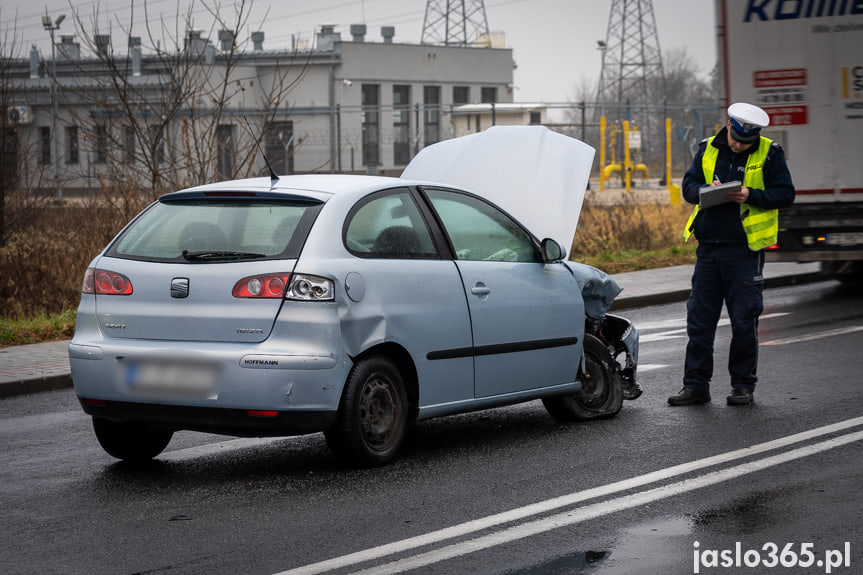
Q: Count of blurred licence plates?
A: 1